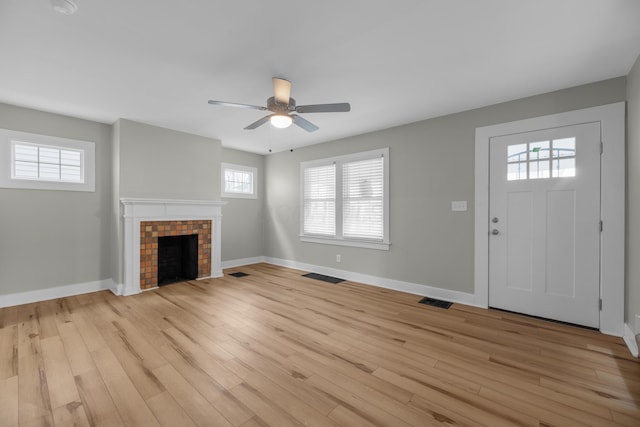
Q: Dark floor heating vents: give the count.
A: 3